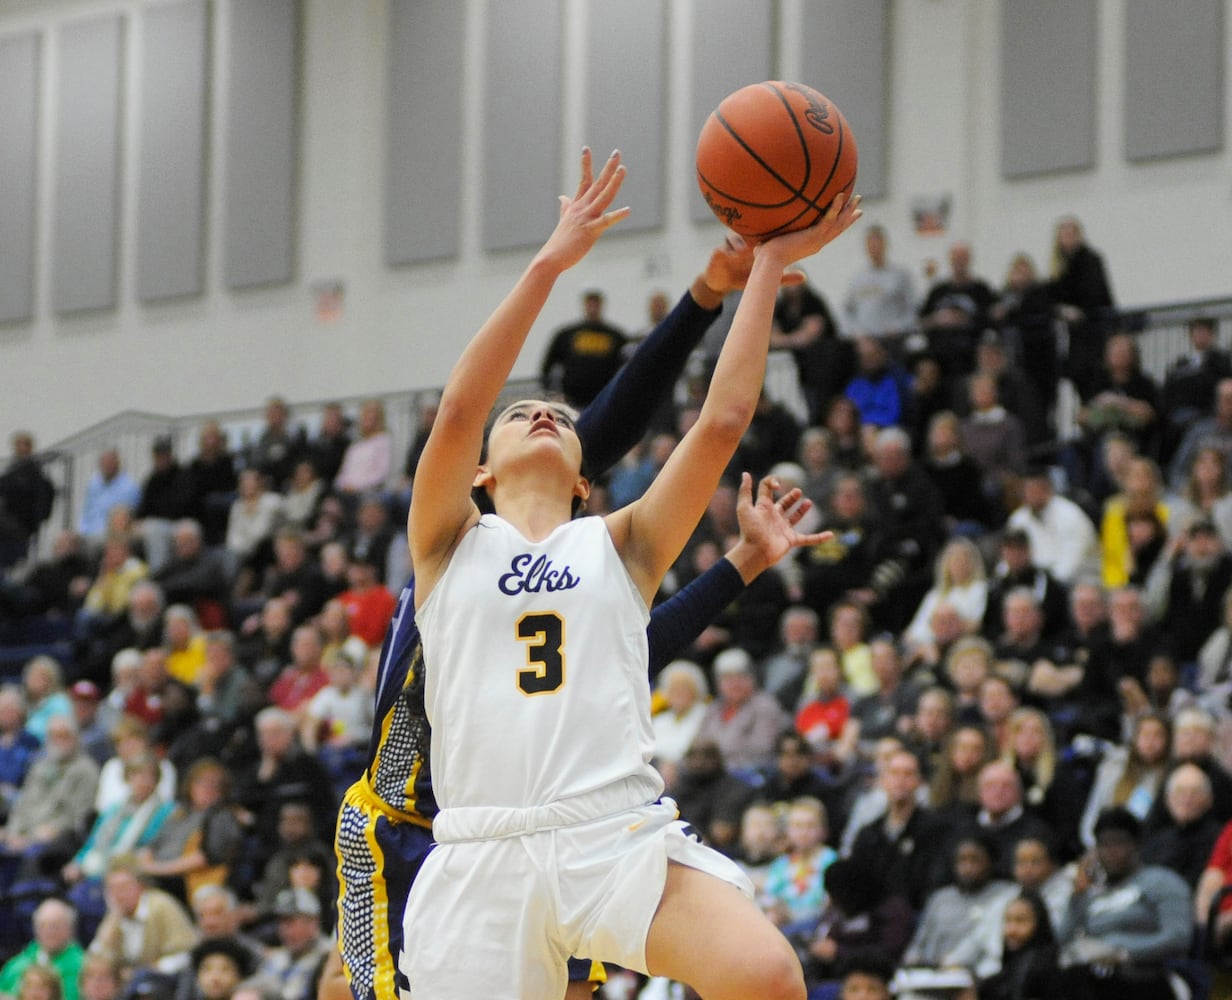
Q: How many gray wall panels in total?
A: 11